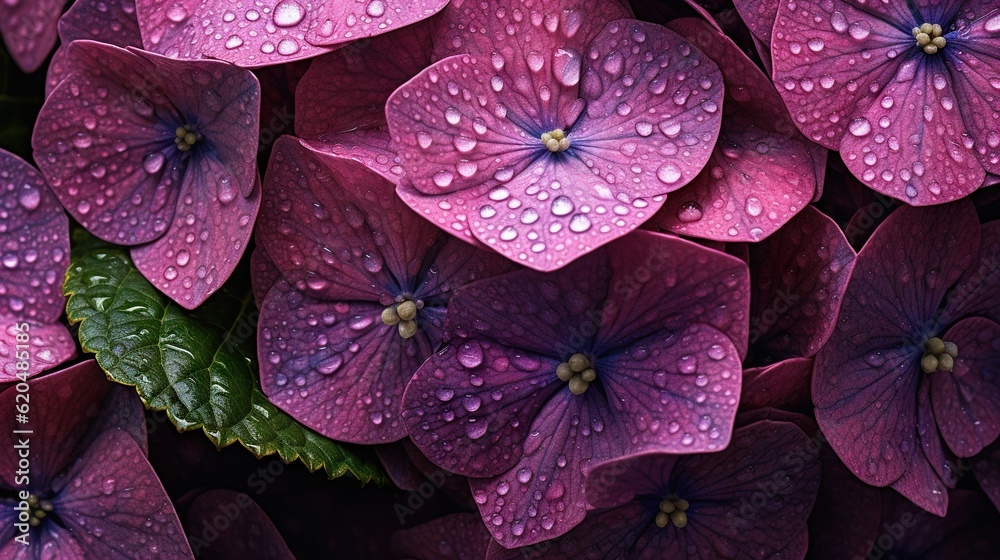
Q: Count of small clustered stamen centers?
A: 8